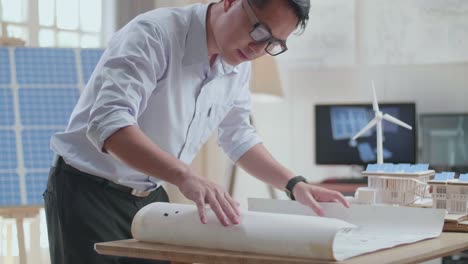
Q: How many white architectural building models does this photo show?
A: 2